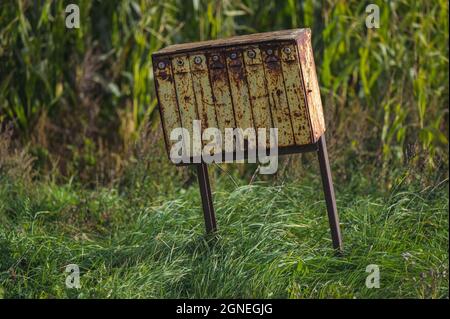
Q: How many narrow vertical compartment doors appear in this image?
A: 8